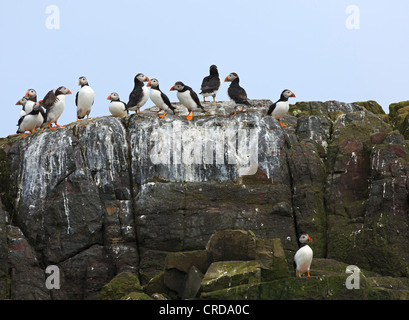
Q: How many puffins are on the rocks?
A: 13